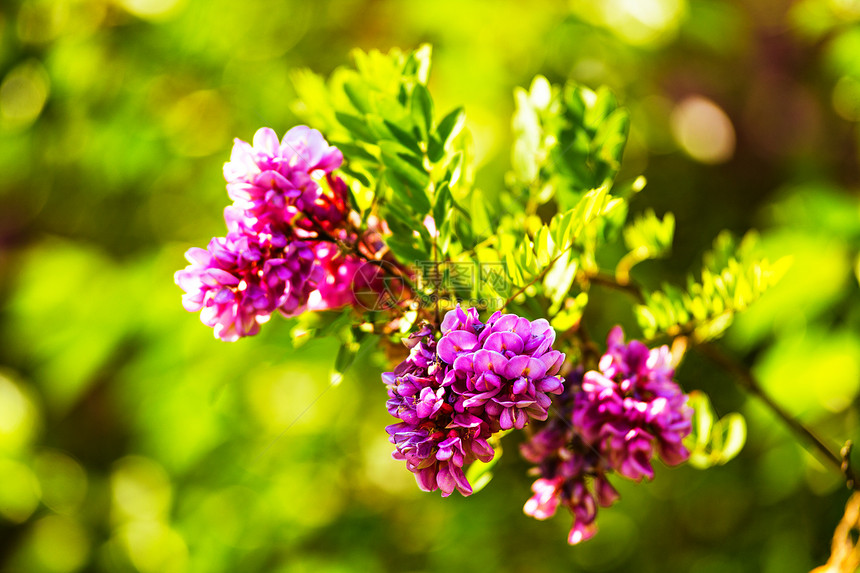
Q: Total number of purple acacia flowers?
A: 3